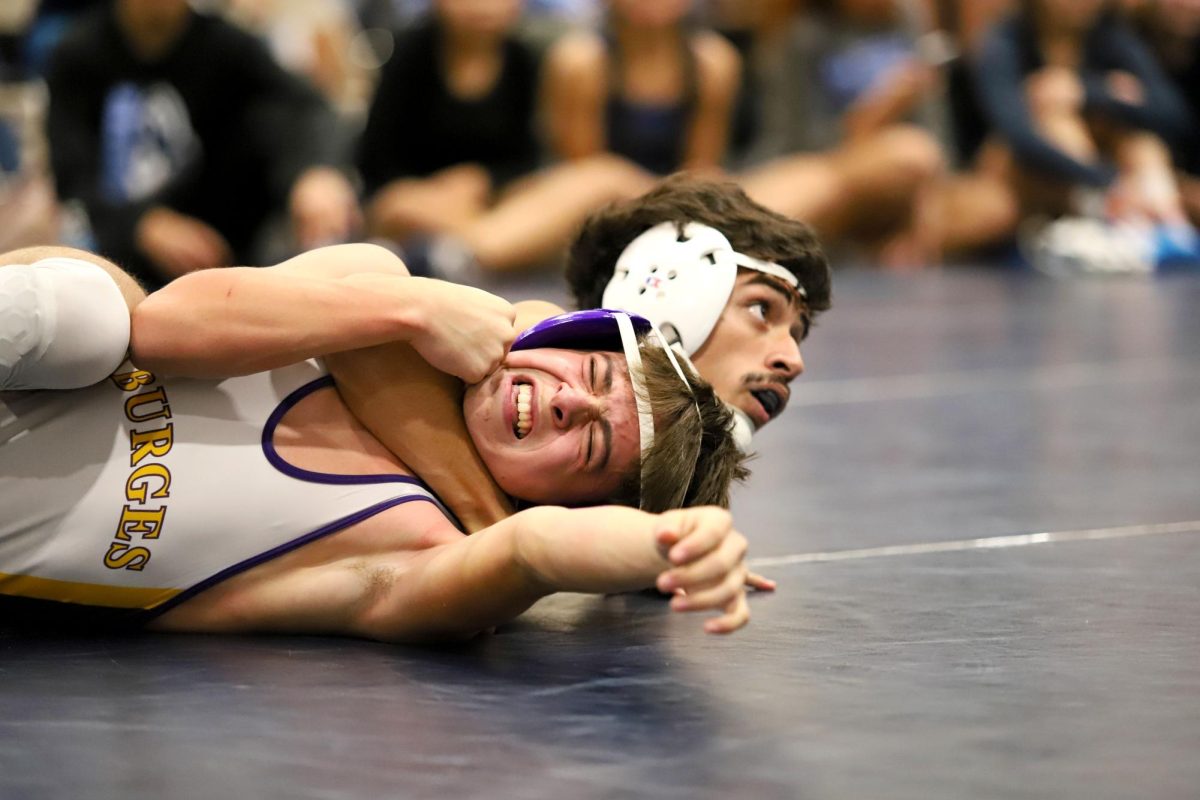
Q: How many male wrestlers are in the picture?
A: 2